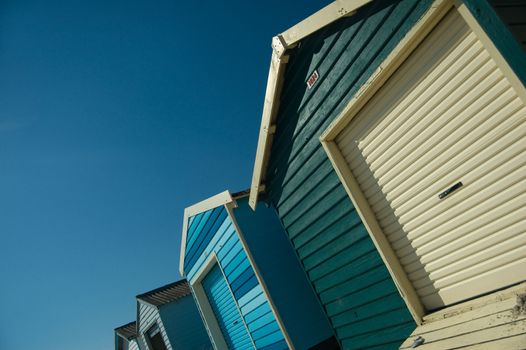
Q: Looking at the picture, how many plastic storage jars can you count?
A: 0